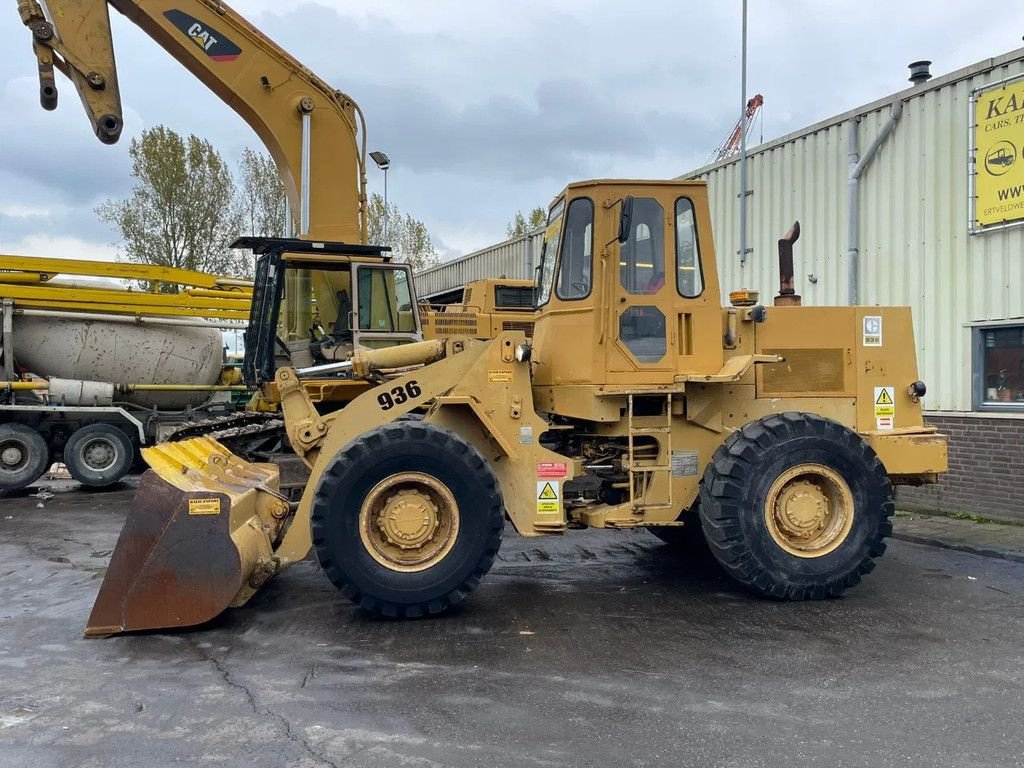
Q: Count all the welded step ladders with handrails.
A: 1